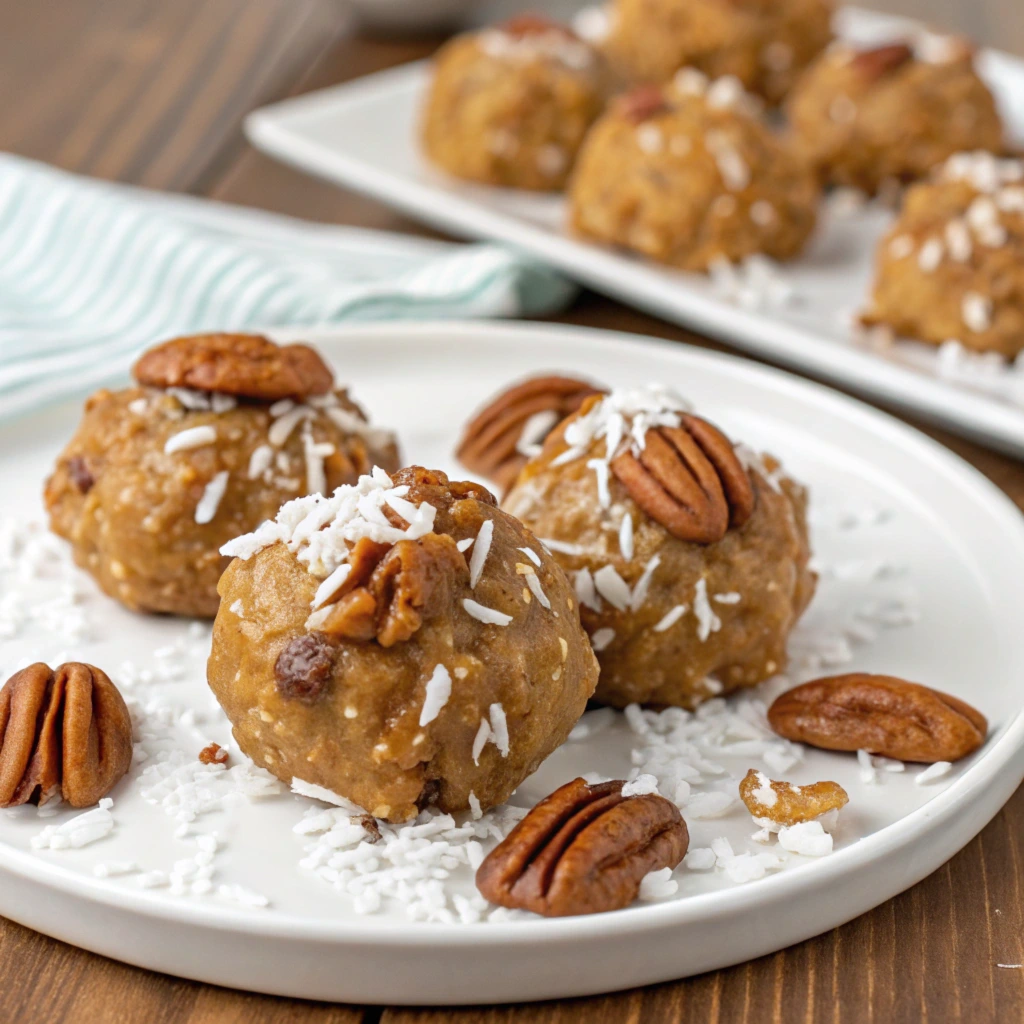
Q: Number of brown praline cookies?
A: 8